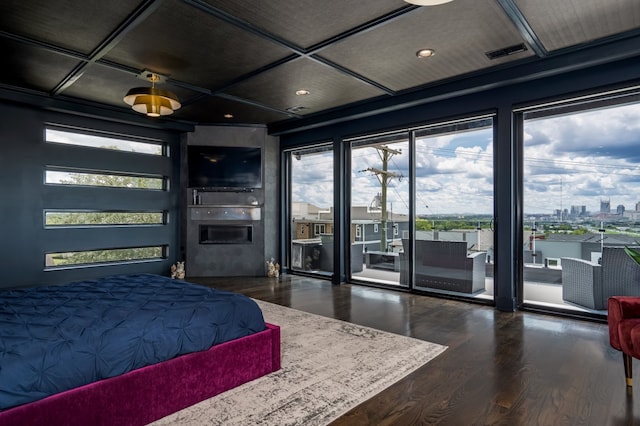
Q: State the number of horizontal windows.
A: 4